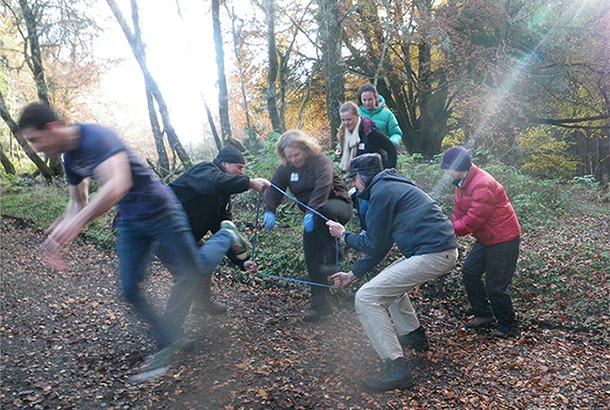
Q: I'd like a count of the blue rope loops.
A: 1